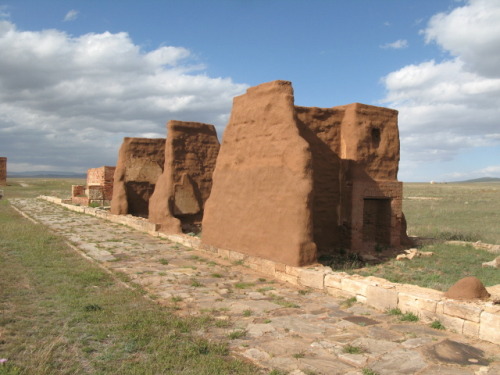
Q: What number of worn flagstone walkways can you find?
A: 1